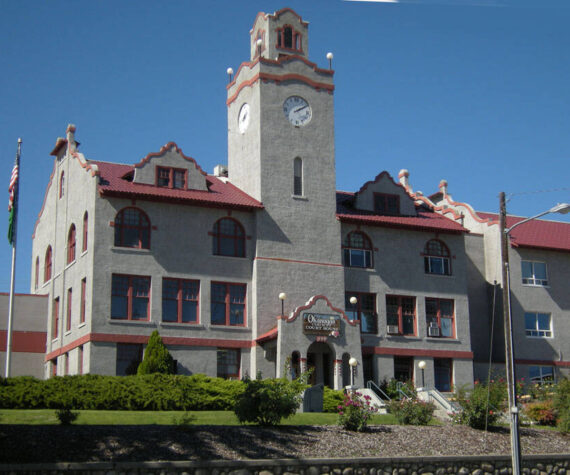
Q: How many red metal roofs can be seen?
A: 3